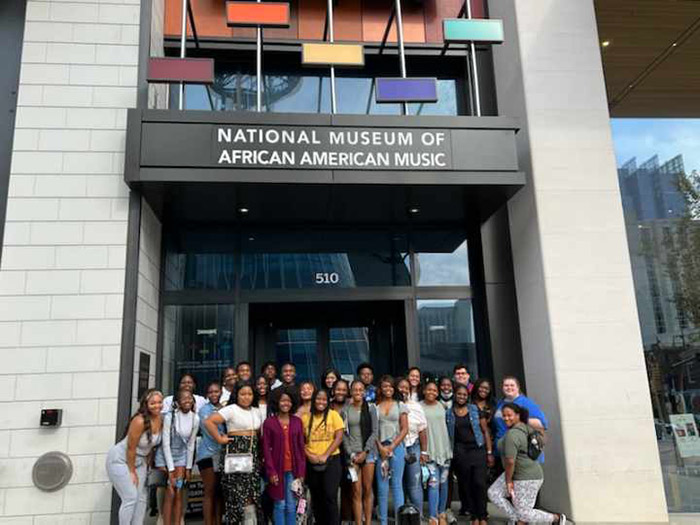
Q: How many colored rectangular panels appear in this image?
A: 5